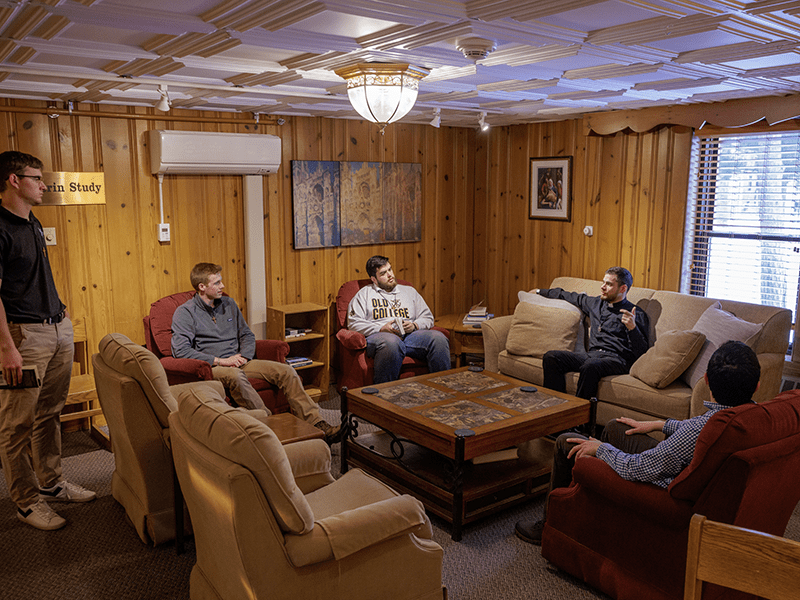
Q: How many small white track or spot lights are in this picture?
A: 3